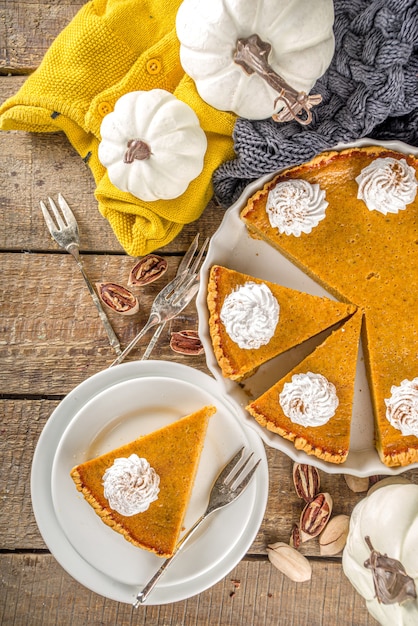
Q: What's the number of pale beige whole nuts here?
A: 3